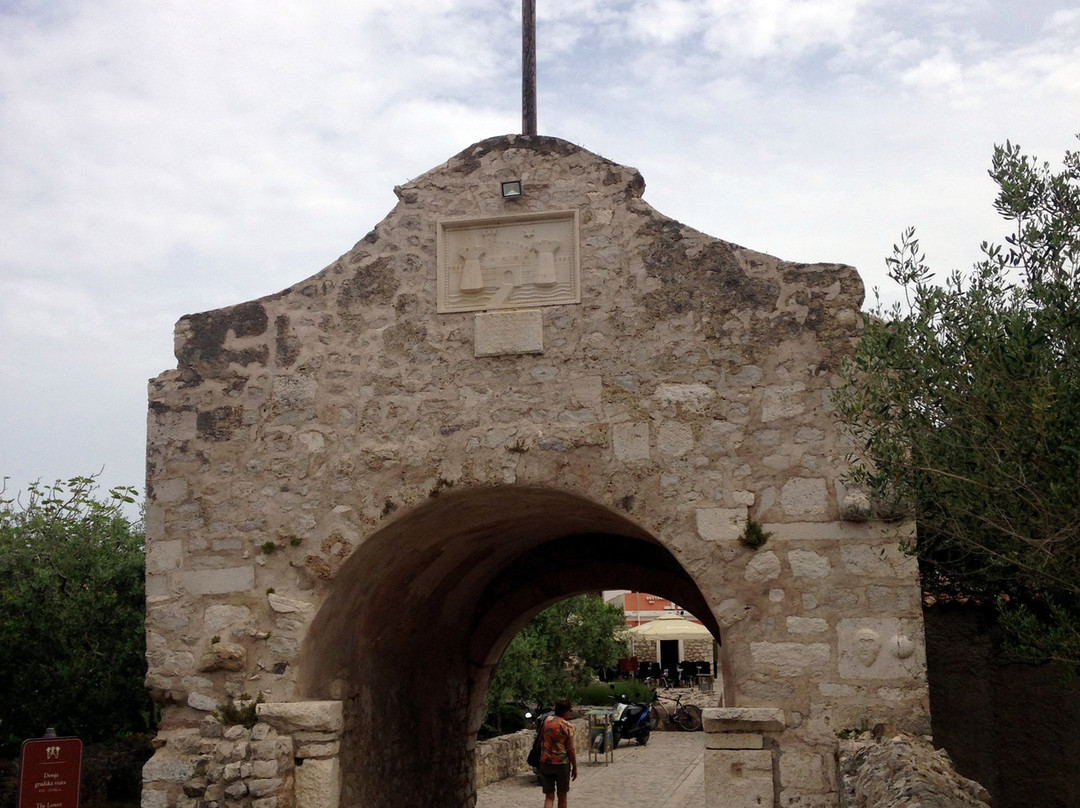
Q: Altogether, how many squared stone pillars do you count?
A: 2